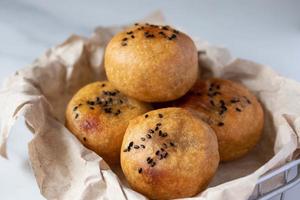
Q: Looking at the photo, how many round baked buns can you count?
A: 4